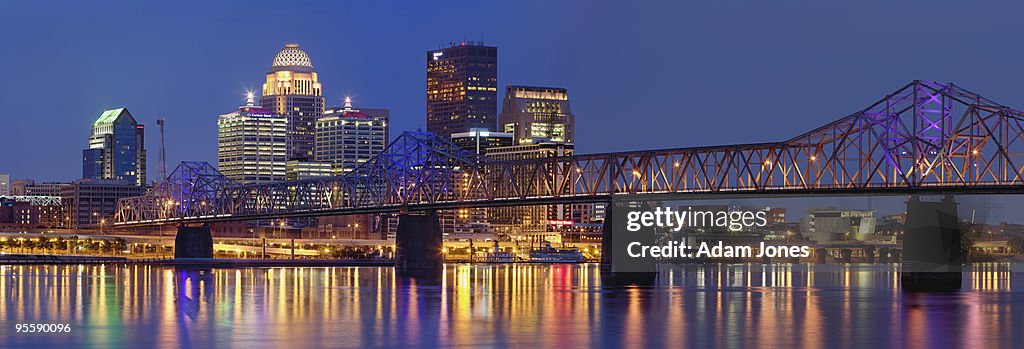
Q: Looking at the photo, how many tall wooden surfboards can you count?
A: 0